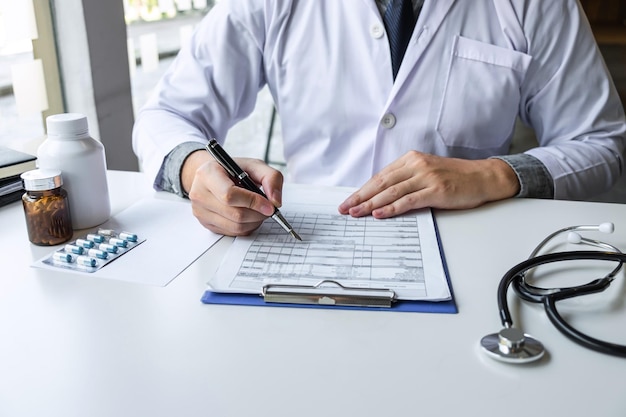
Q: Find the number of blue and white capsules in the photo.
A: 9